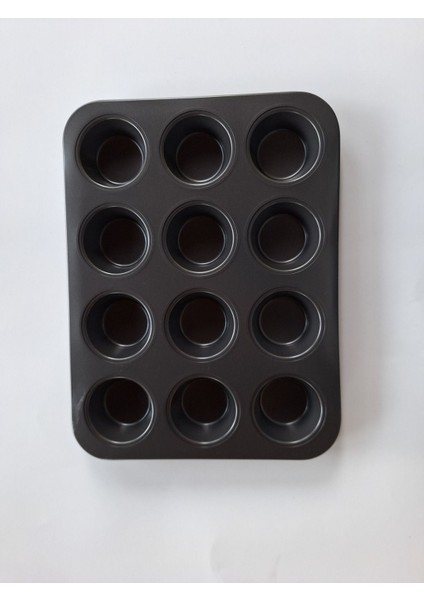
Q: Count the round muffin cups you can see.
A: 12